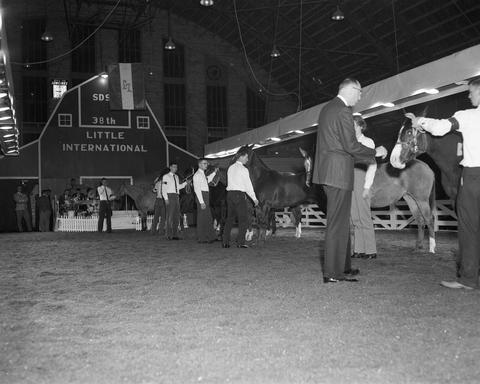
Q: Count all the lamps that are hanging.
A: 5